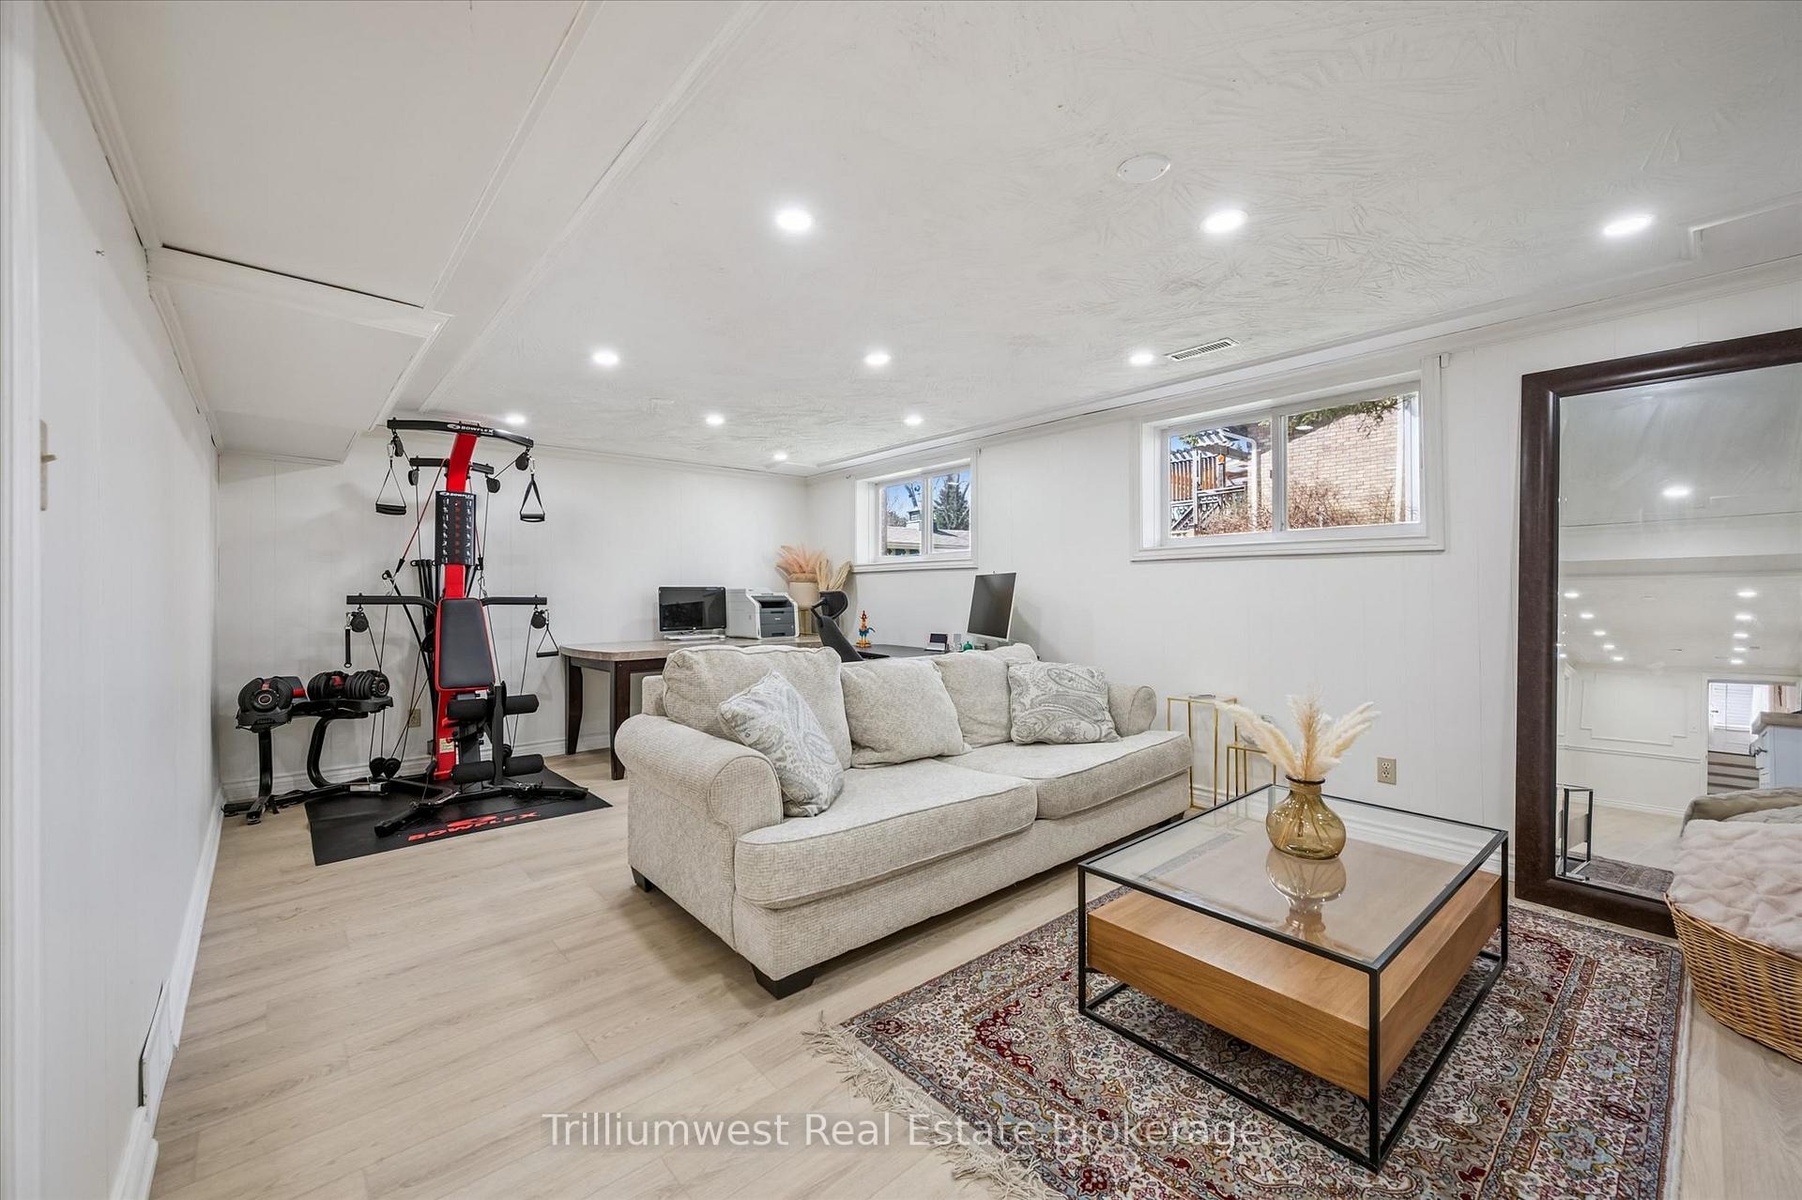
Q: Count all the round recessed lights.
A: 10